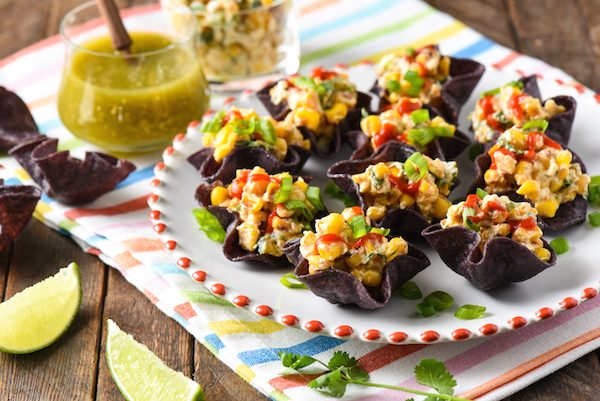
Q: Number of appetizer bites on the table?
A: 10